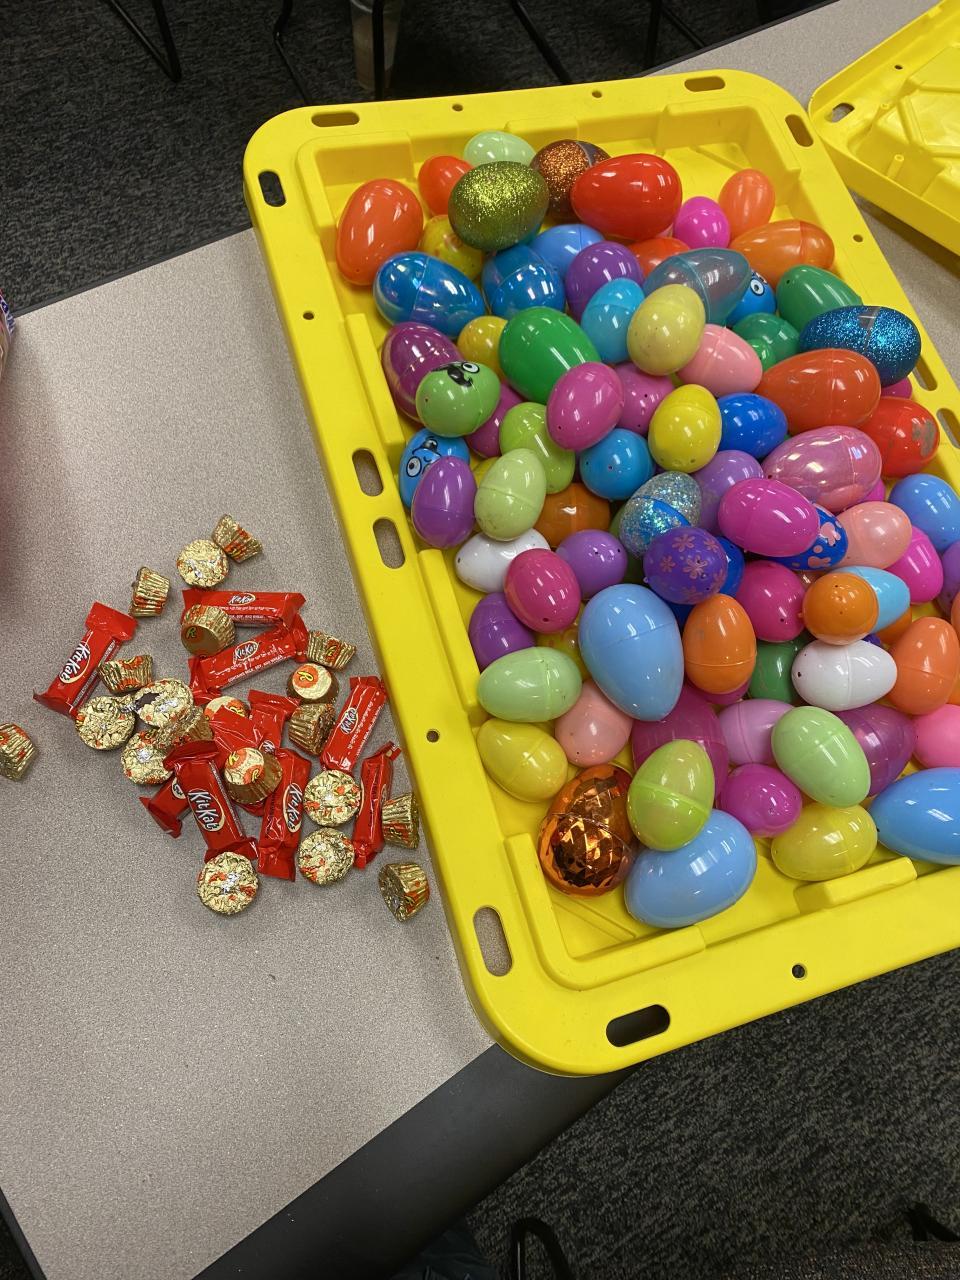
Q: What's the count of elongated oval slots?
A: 11